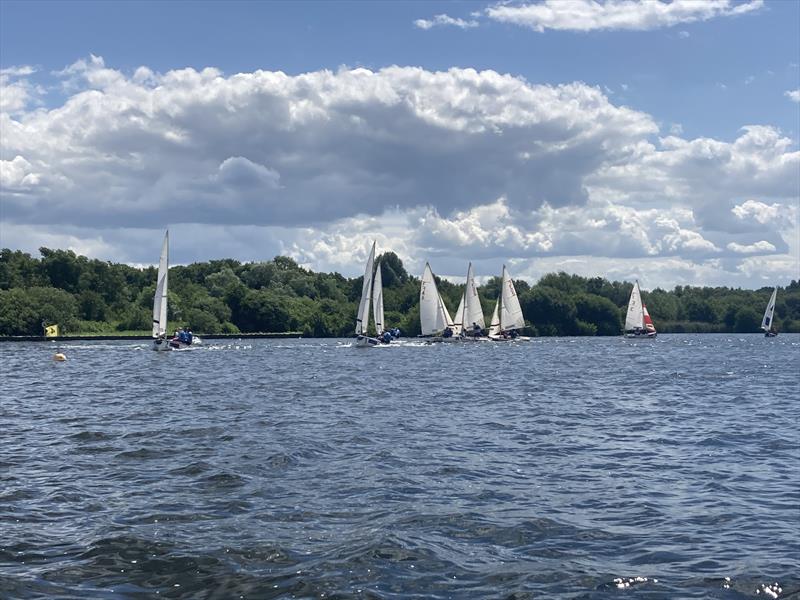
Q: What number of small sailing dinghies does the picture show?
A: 8